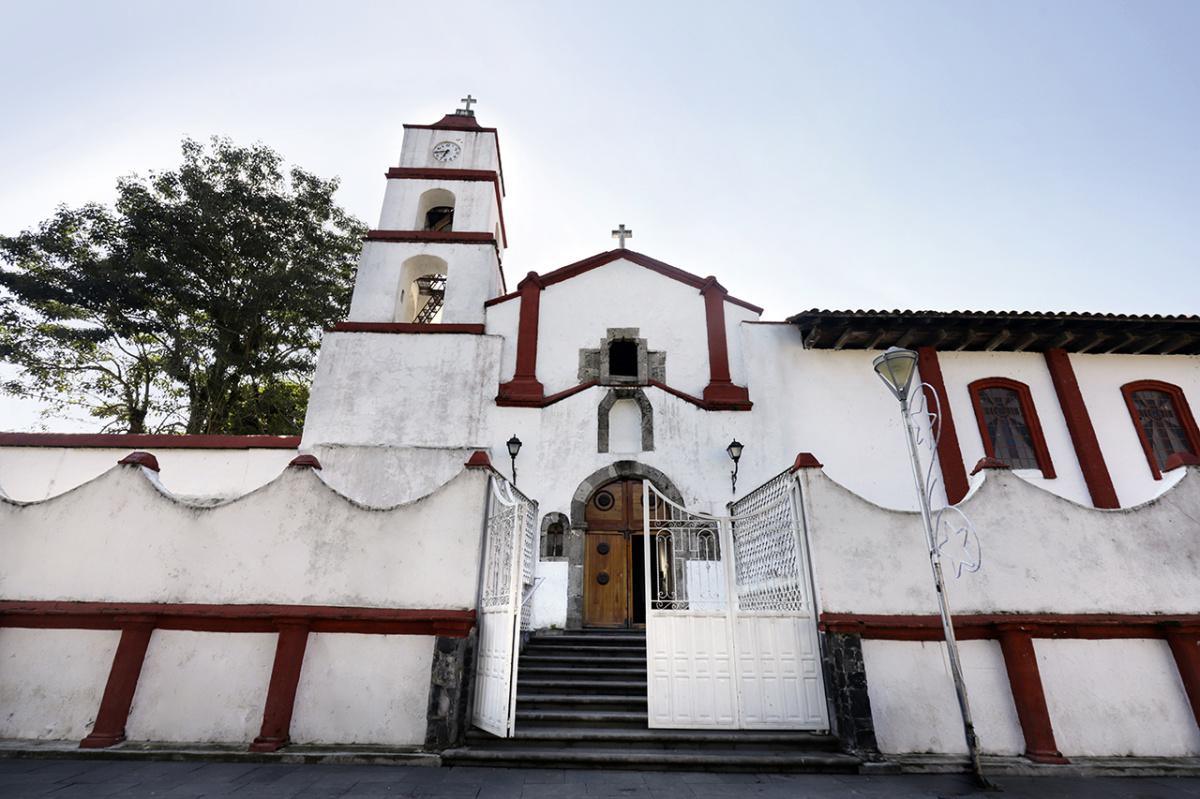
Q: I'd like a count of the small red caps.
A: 6